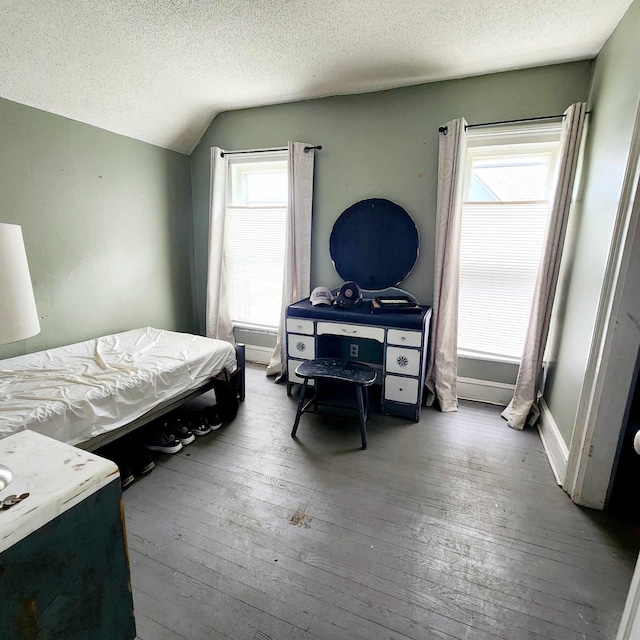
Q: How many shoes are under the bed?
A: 6